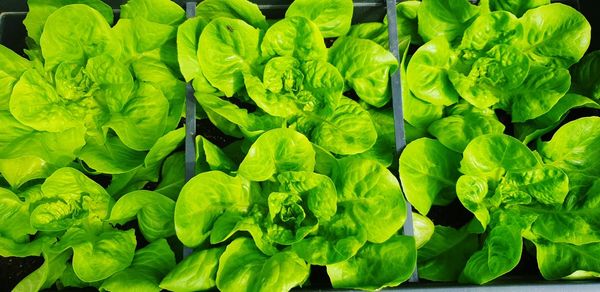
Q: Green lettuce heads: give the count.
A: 6